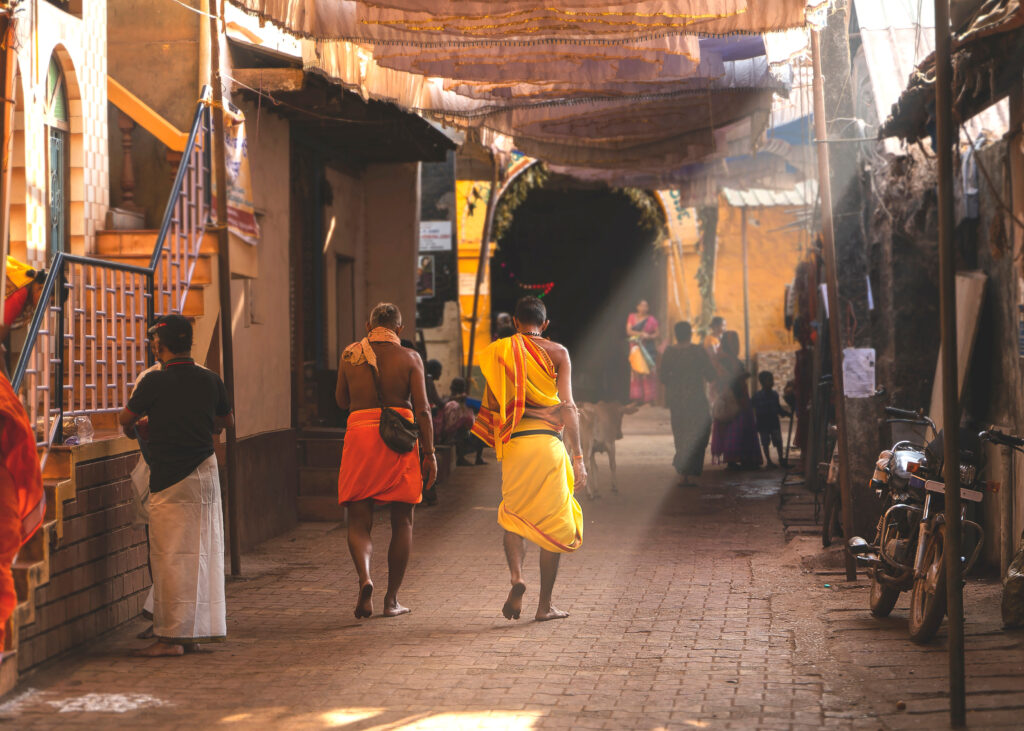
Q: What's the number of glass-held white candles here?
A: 0